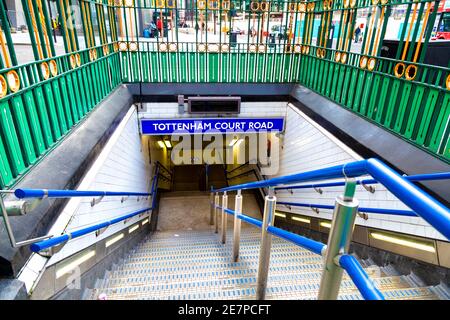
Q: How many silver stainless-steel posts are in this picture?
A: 6